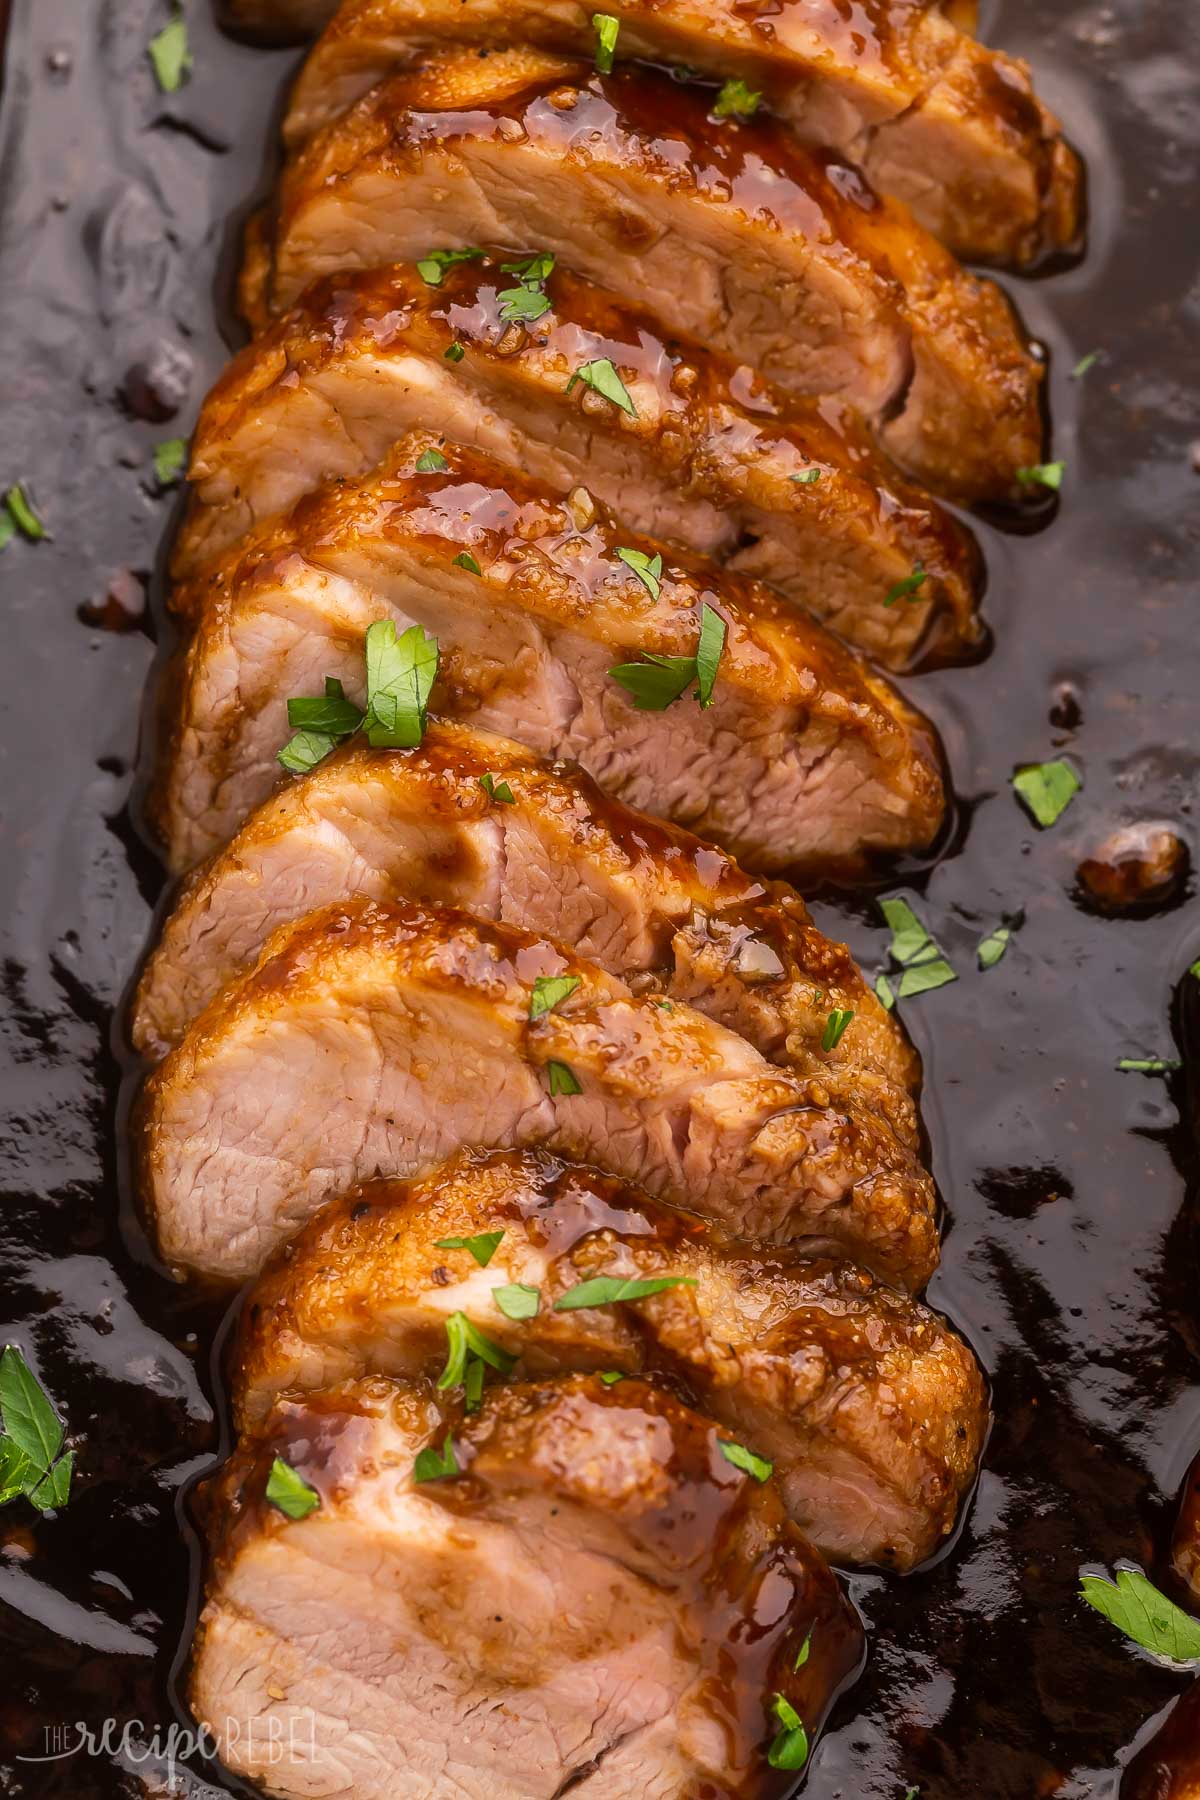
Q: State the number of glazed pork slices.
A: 8